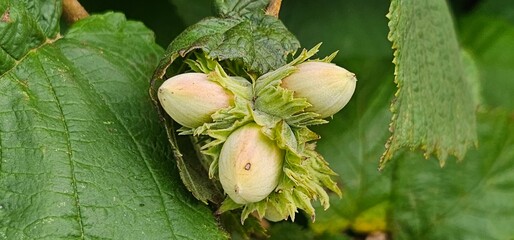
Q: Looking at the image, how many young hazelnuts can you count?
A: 3